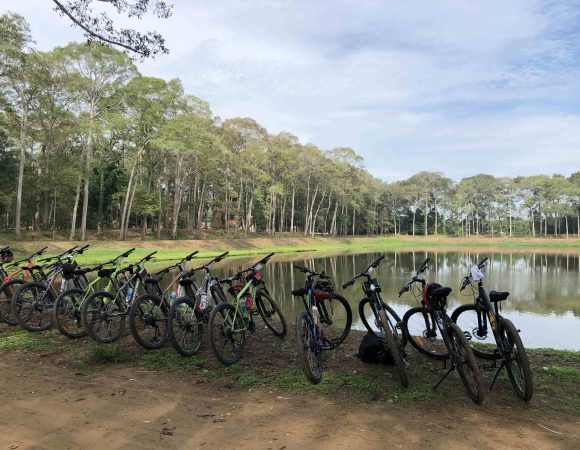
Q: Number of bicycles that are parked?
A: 13